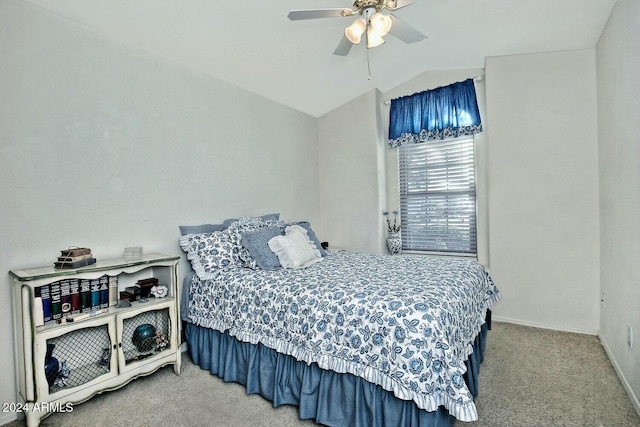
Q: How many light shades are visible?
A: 3